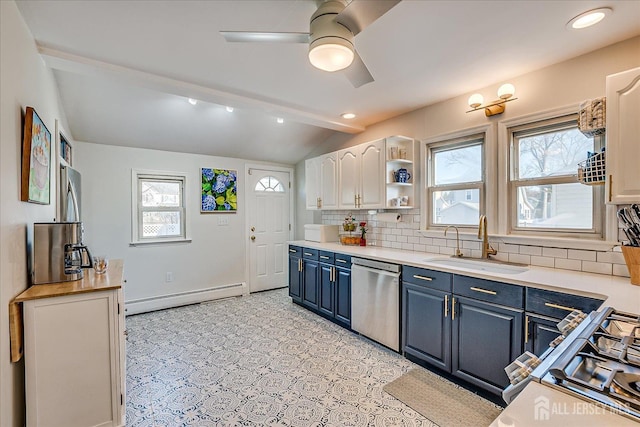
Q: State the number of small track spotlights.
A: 3